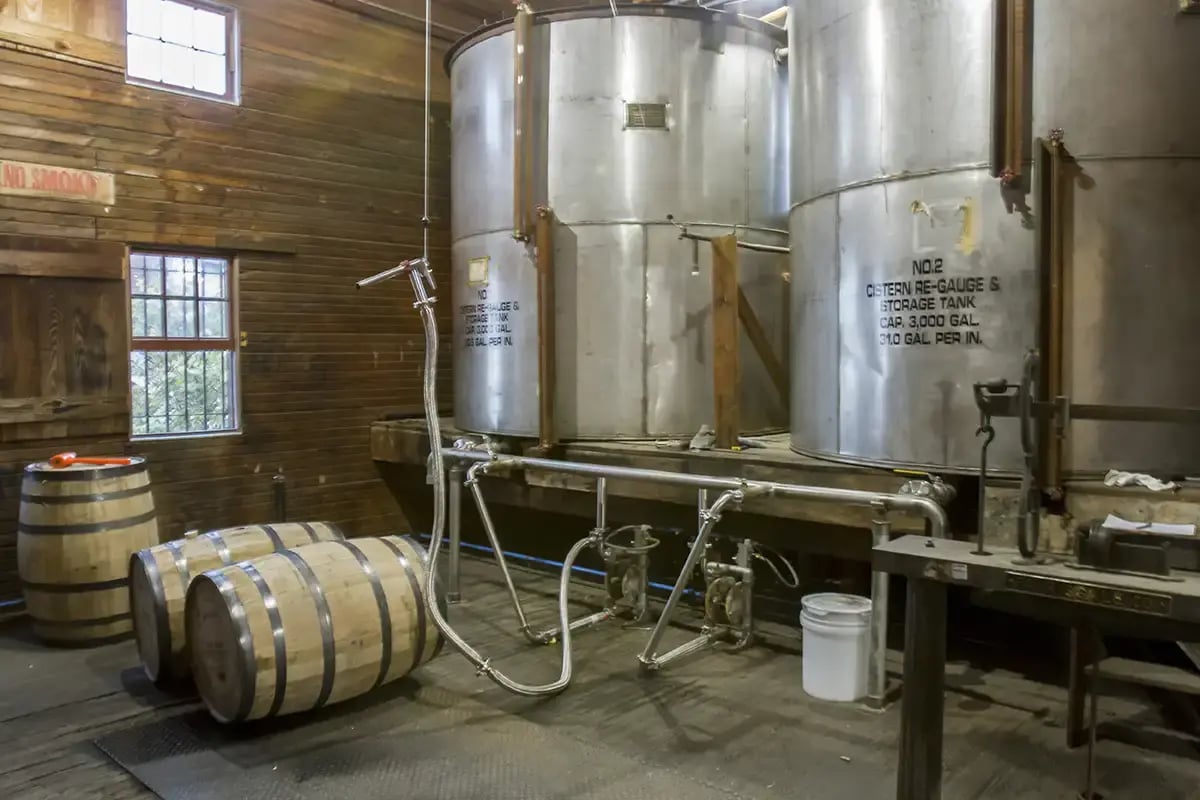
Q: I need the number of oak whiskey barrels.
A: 3